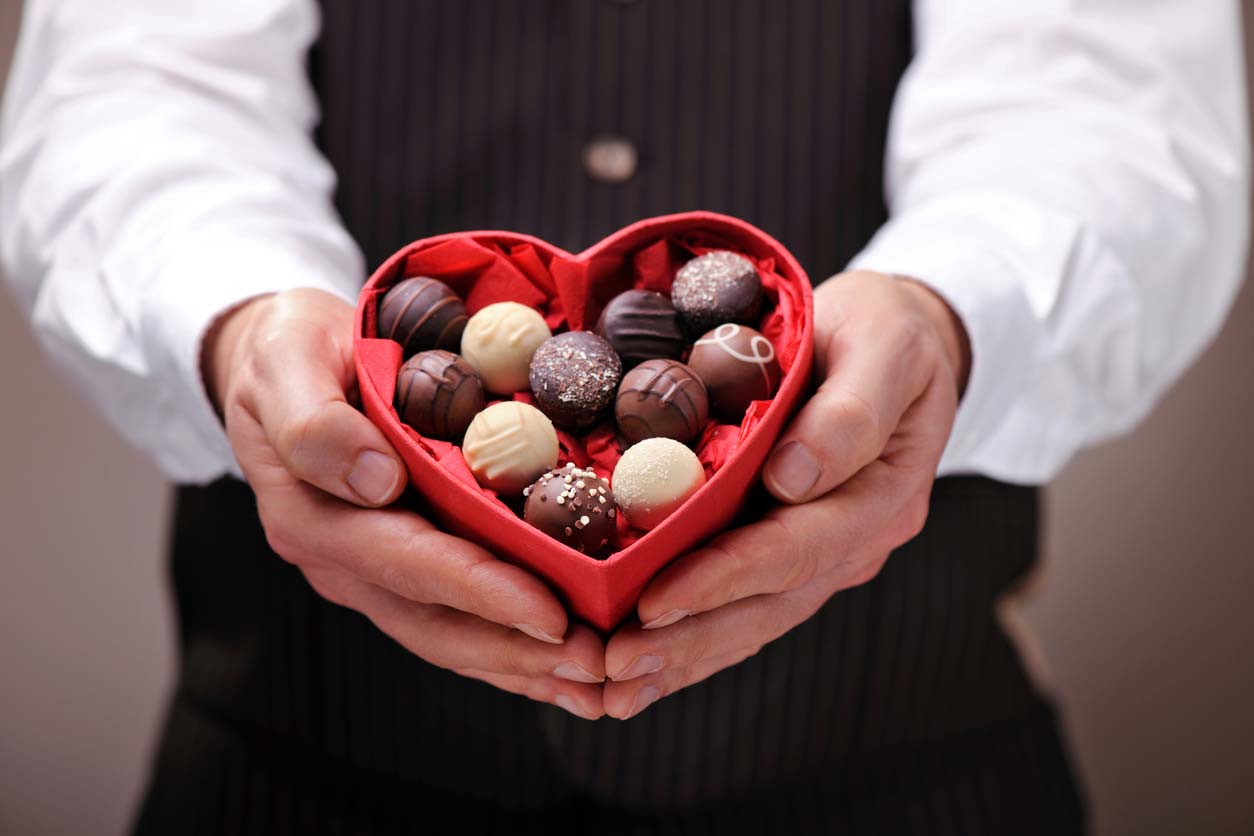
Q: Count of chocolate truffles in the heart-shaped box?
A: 11